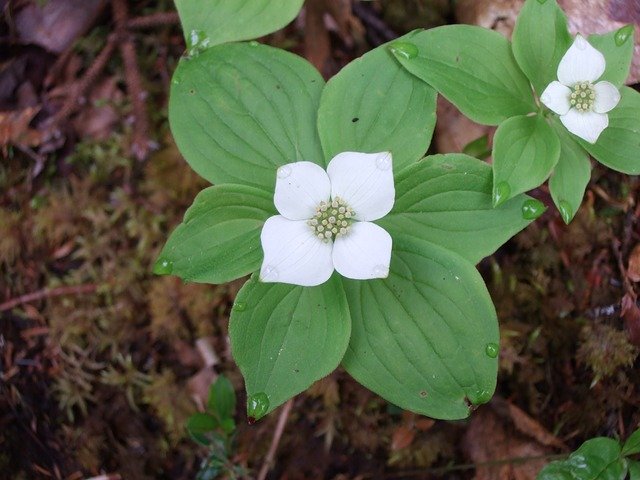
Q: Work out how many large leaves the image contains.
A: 6